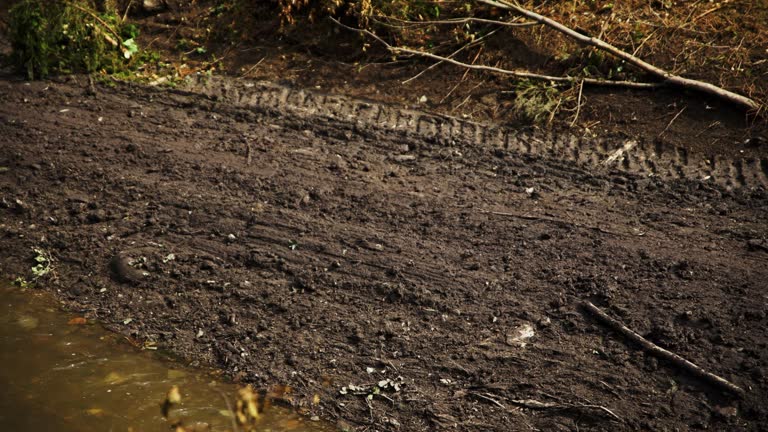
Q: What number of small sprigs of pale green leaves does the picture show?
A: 2